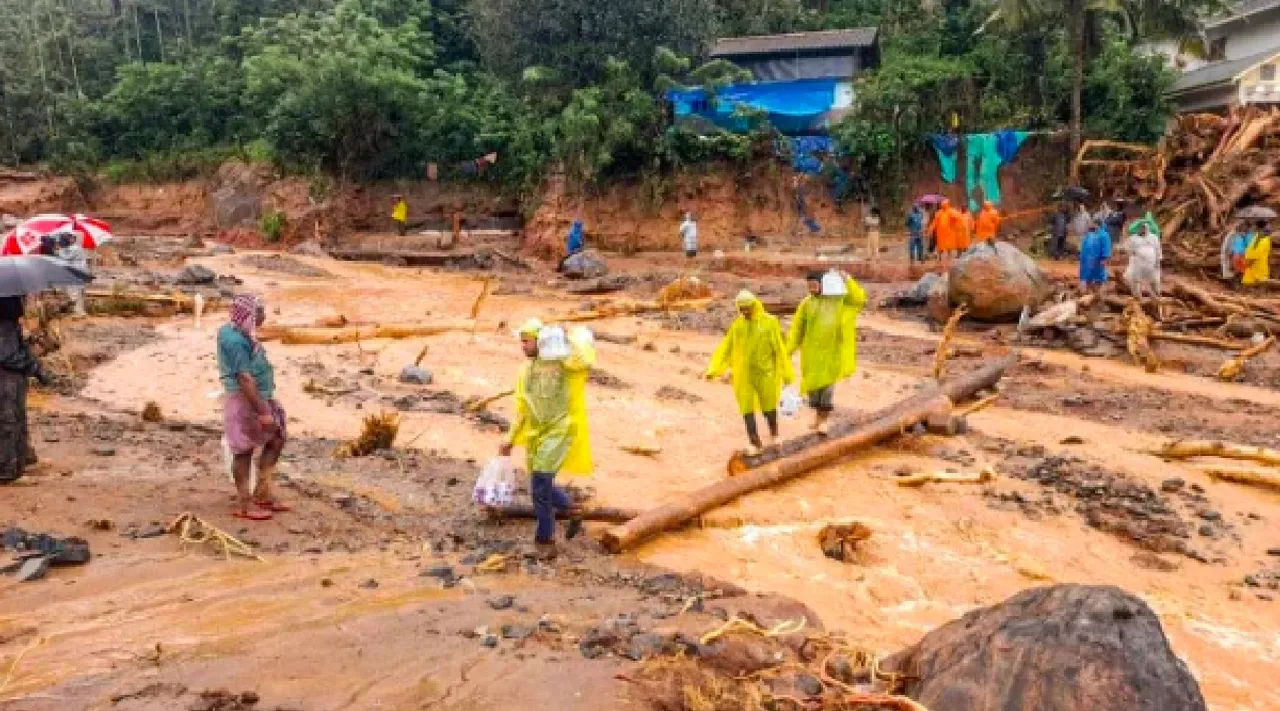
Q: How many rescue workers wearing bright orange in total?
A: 3